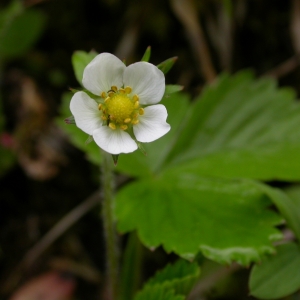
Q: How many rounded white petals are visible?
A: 5